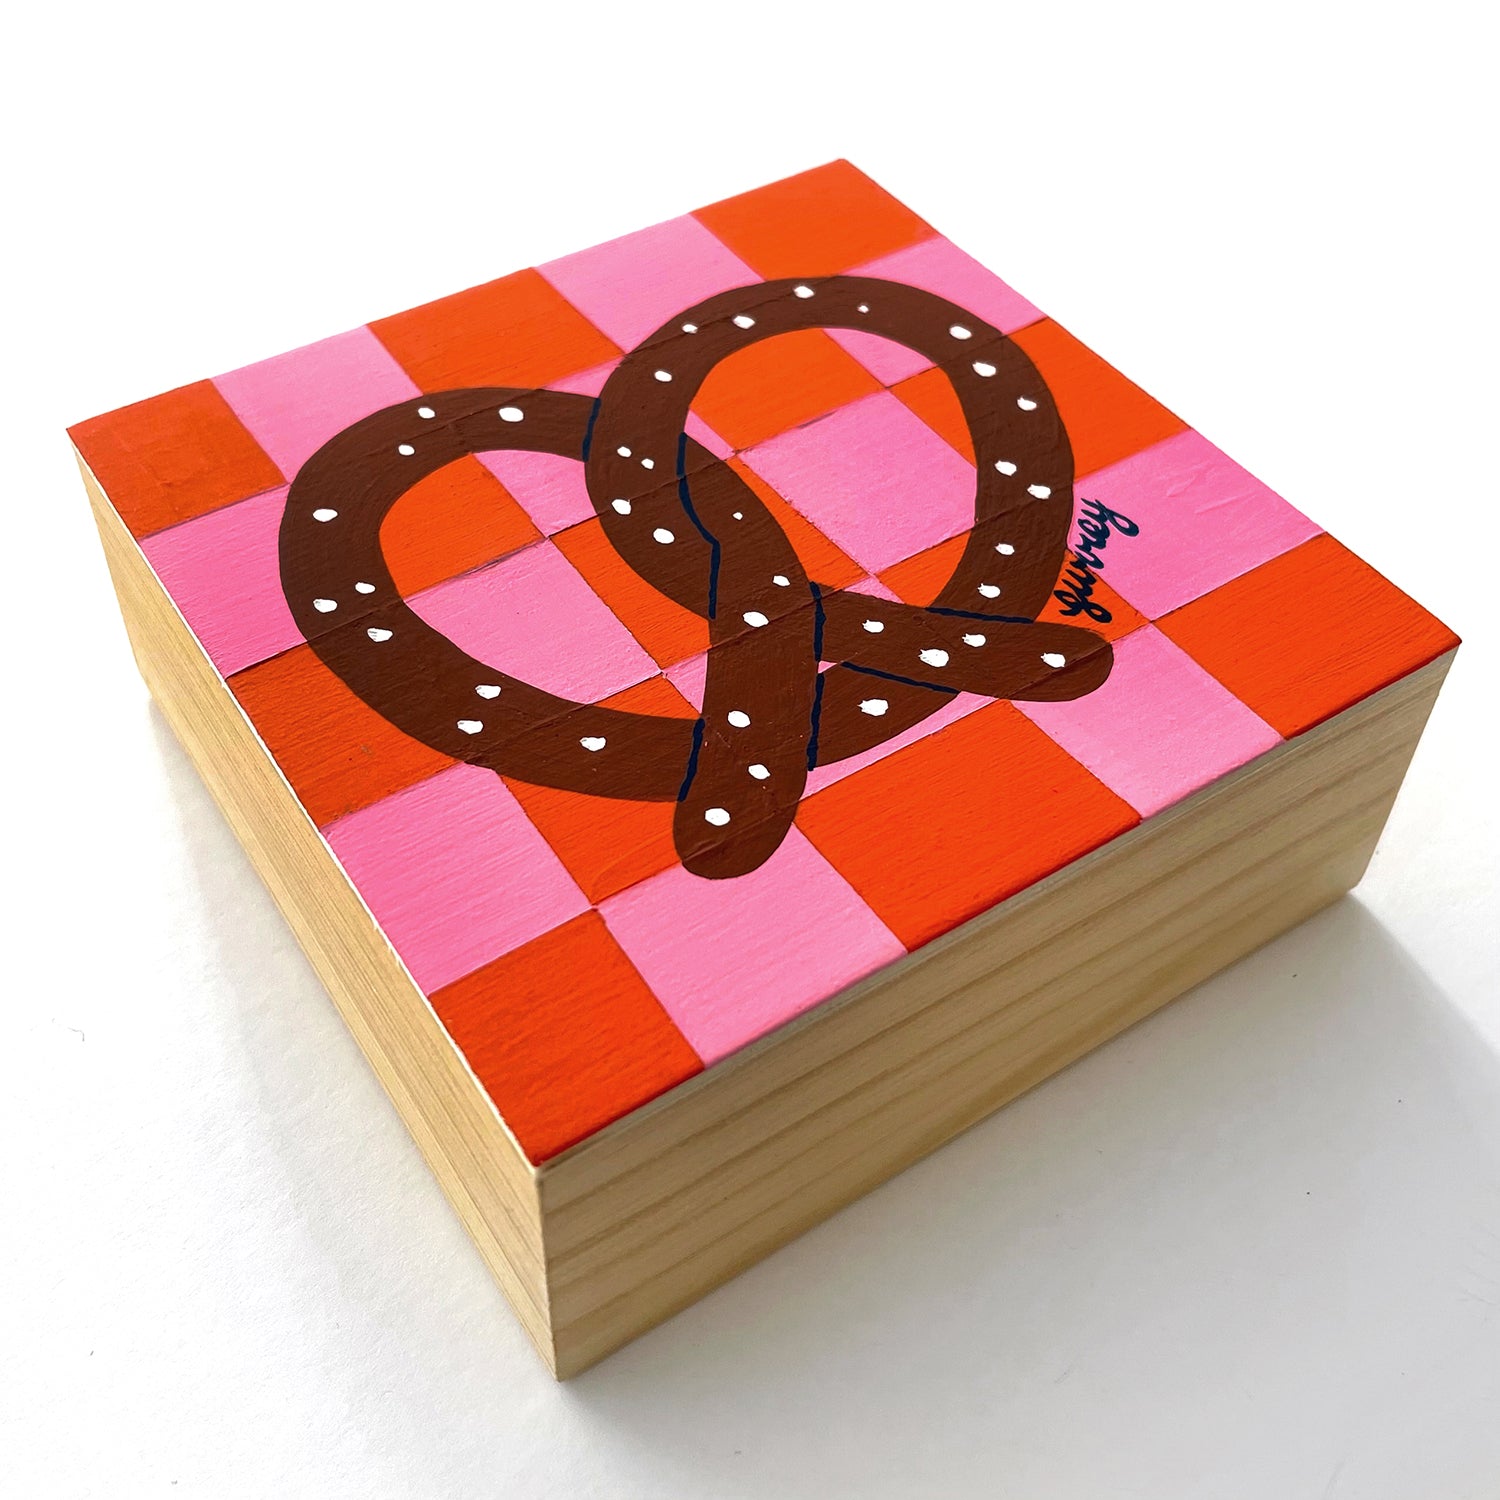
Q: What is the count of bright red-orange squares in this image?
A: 13